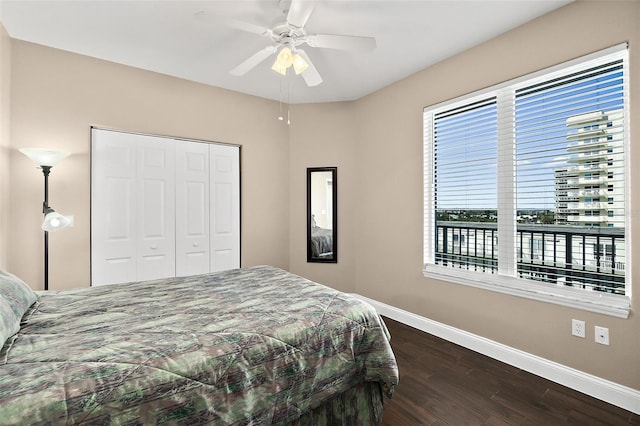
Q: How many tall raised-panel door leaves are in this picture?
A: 4